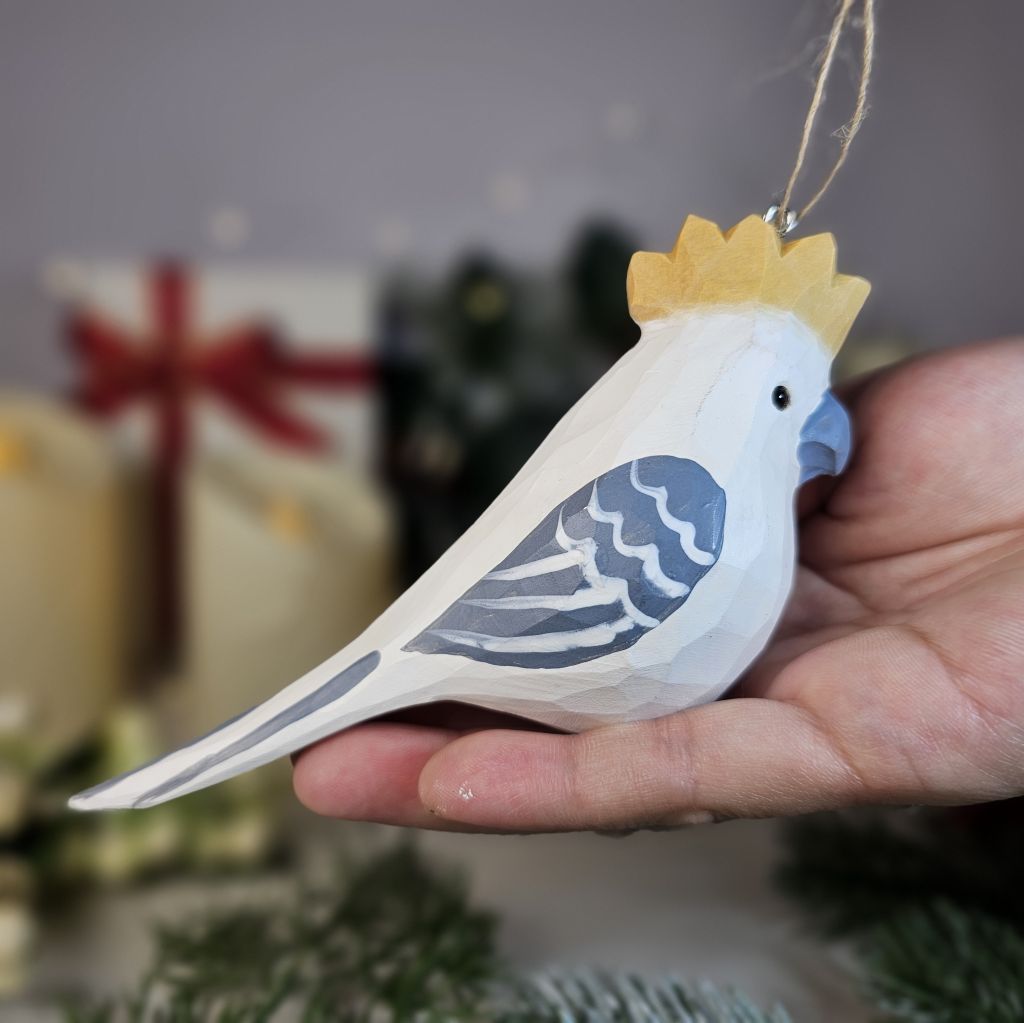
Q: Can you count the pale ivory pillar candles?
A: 2